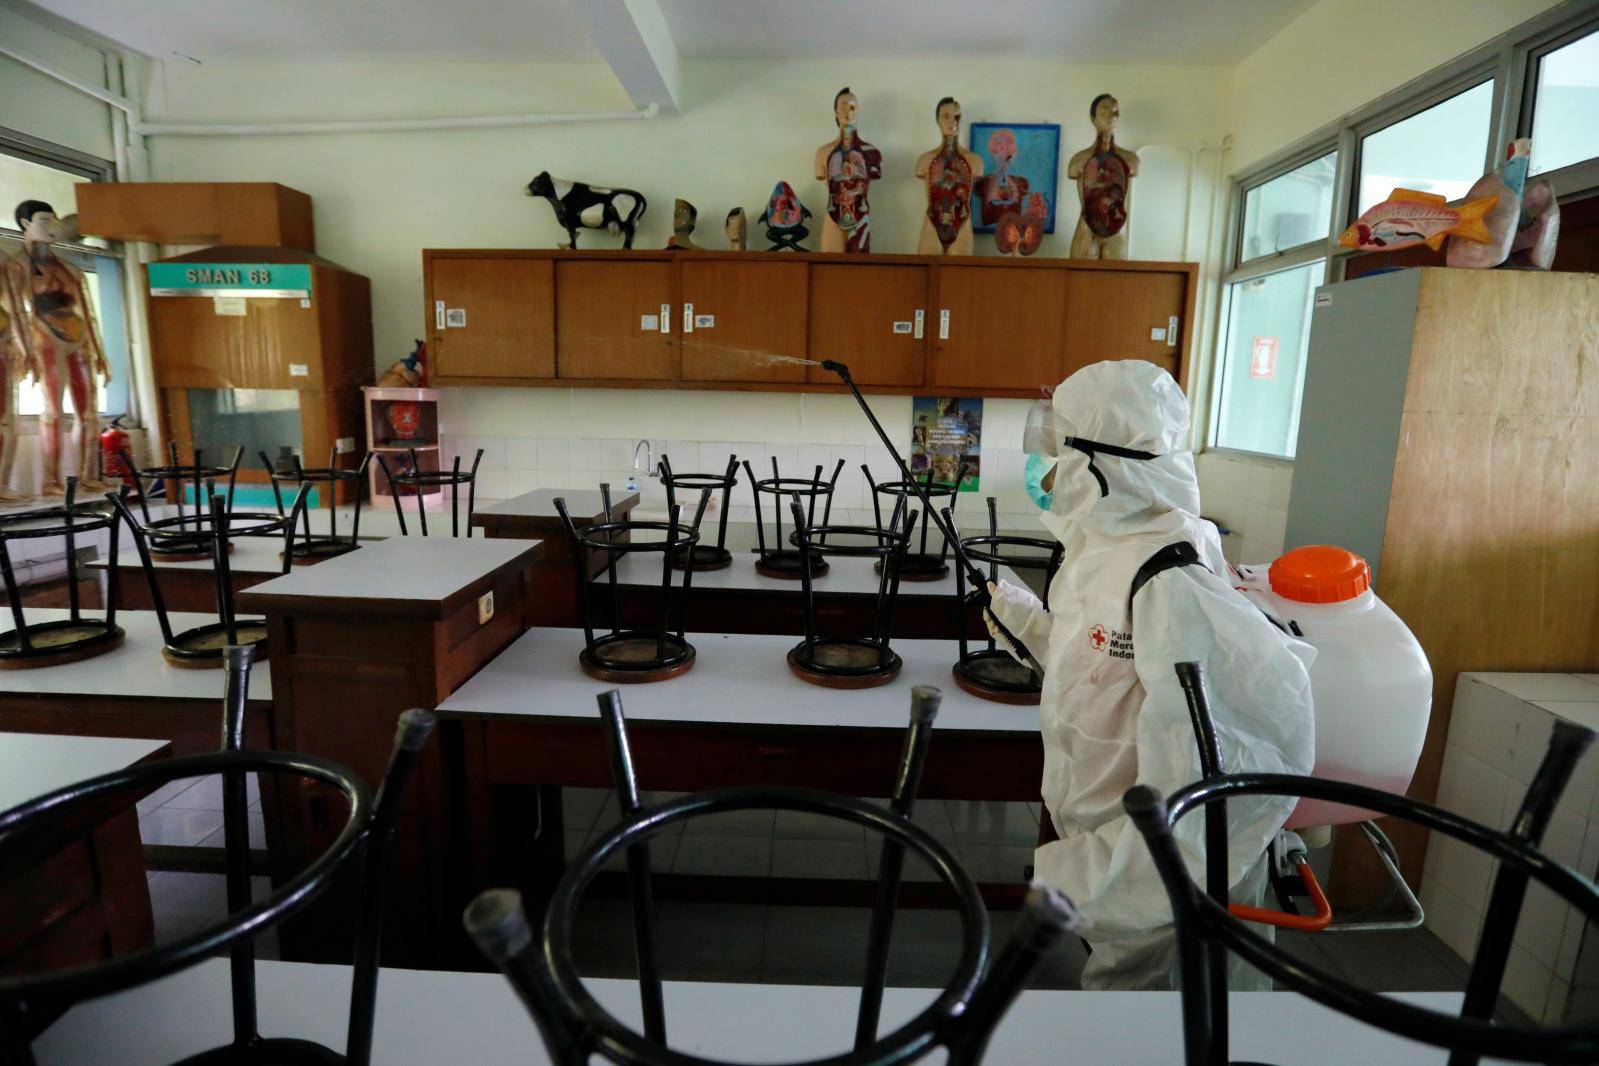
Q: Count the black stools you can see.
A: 14